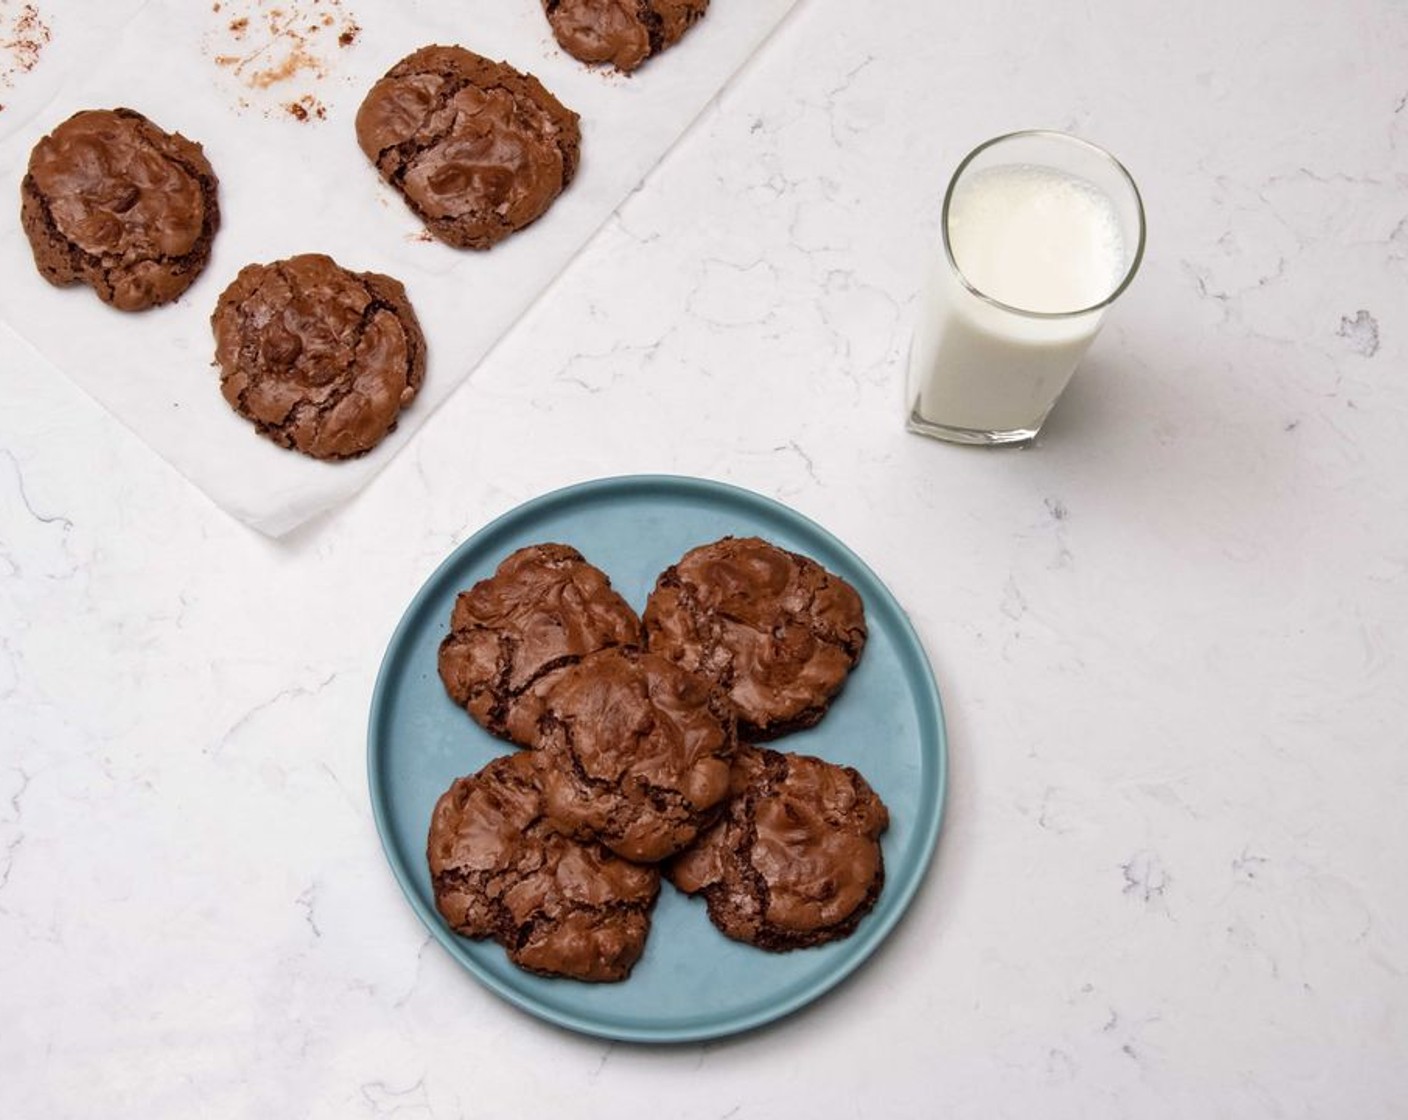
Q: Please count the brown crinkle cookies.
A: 9